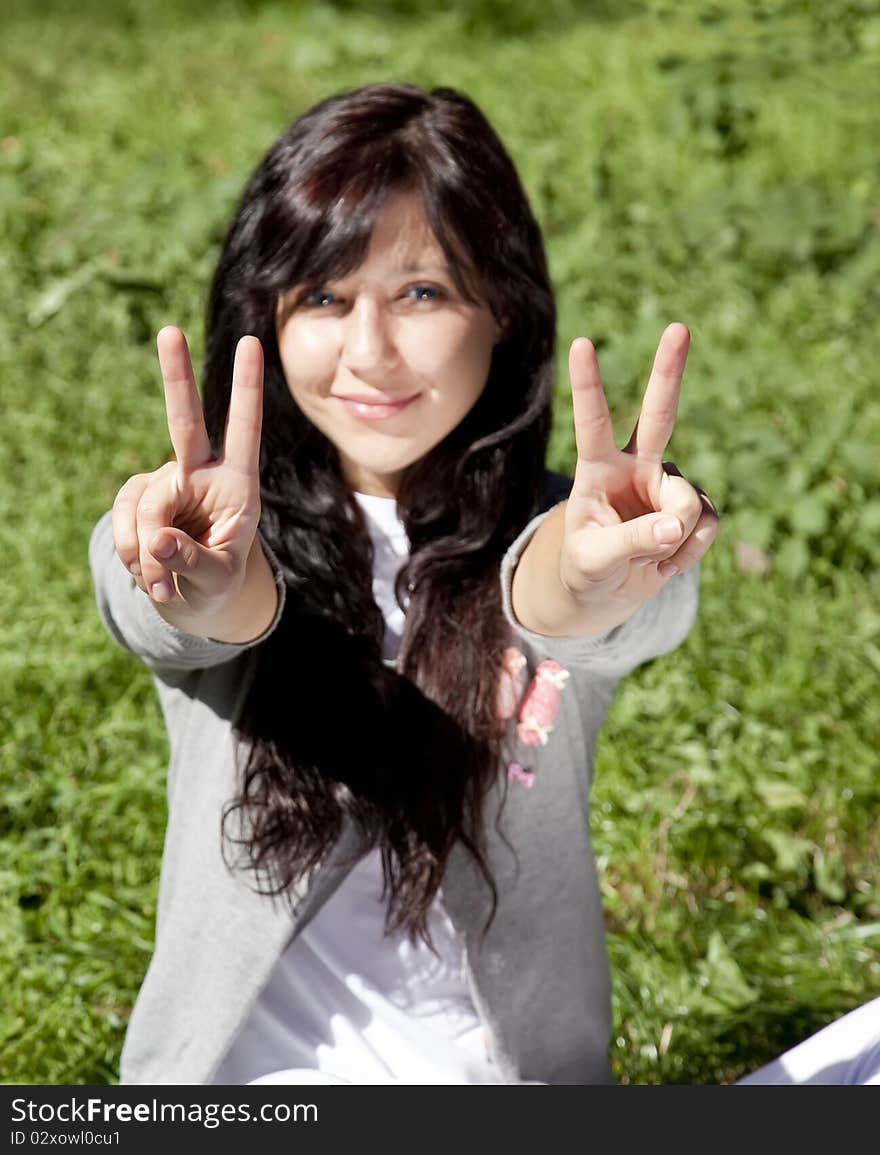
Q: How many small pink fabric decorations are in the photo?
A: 3